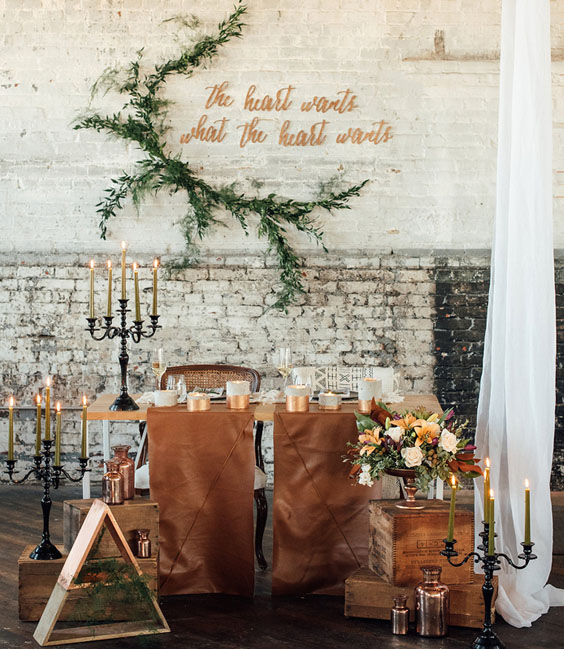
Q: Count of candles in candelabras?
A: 15